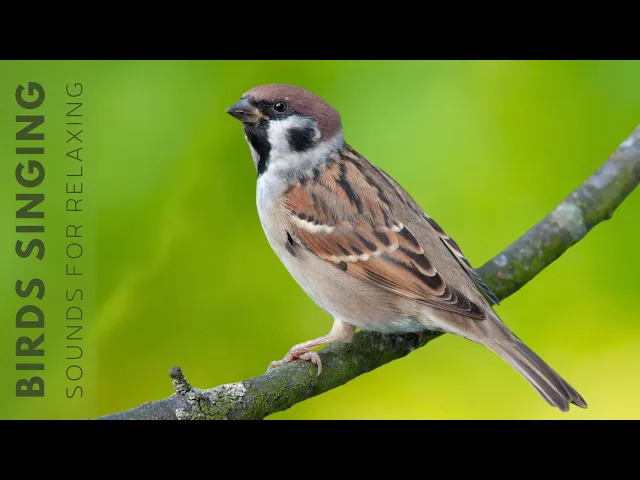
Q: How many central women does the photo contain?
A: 0